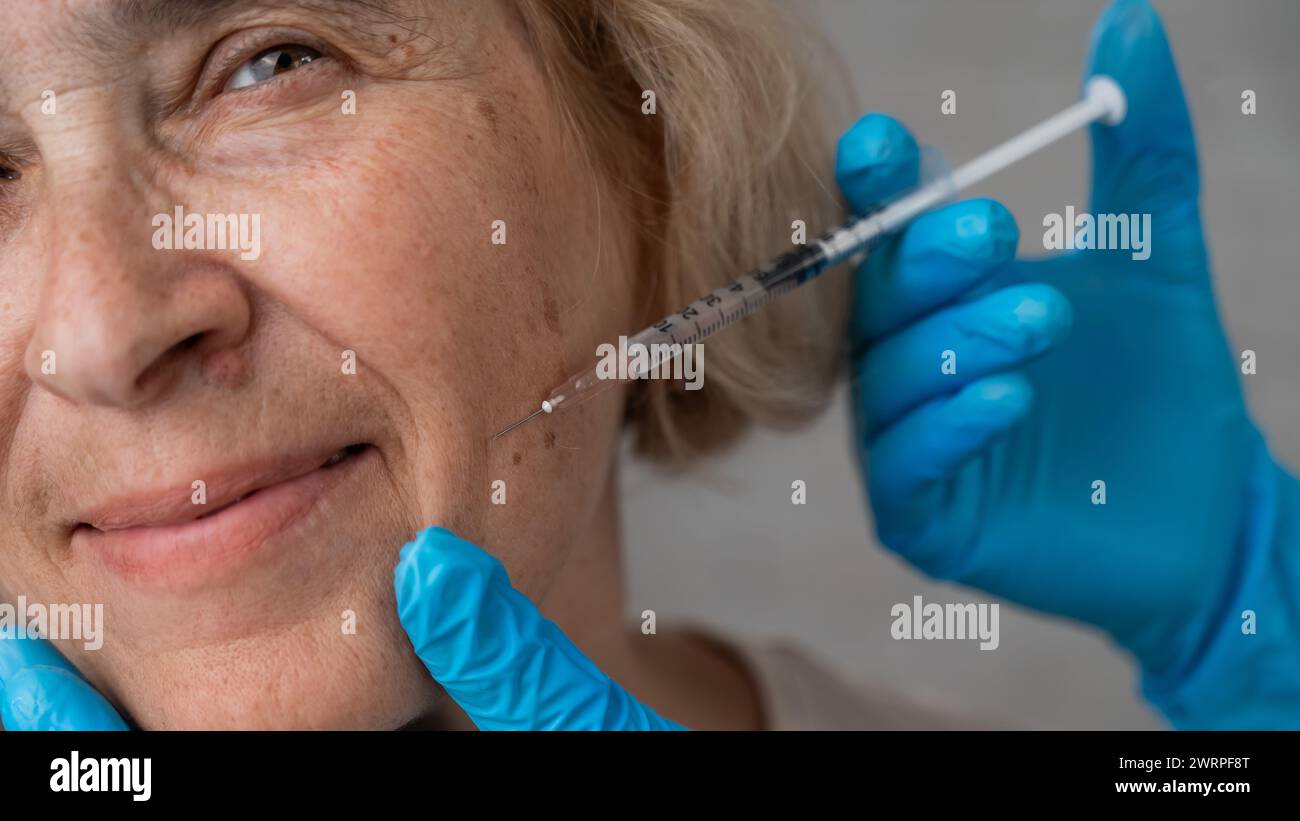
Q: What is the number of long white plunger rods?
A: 1